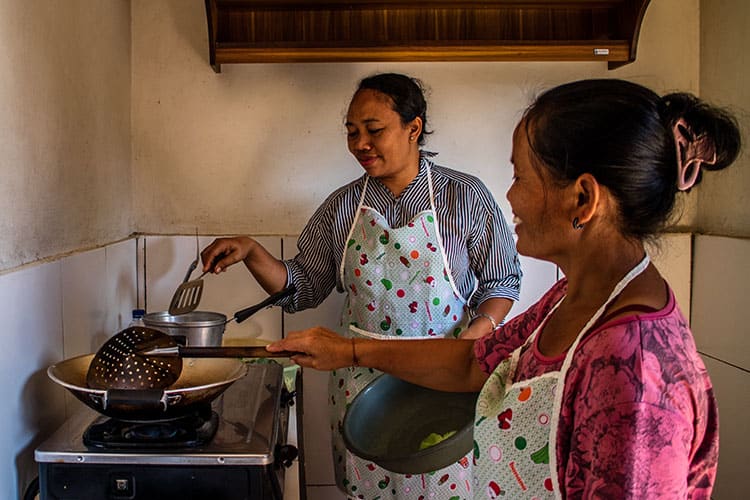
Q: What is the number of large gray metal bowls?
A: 1